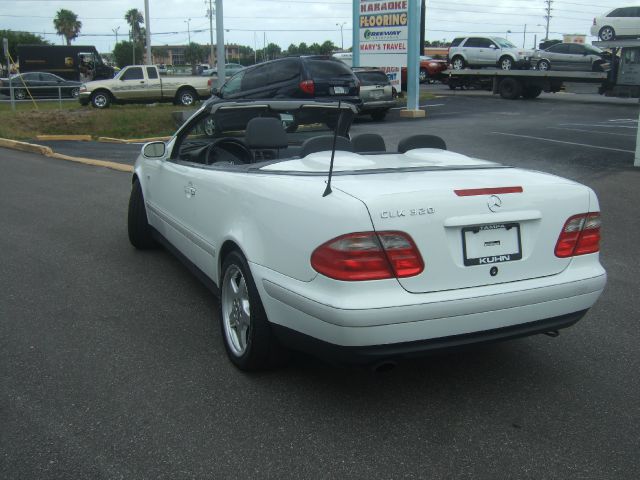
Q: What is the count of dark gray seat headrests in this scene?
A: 4